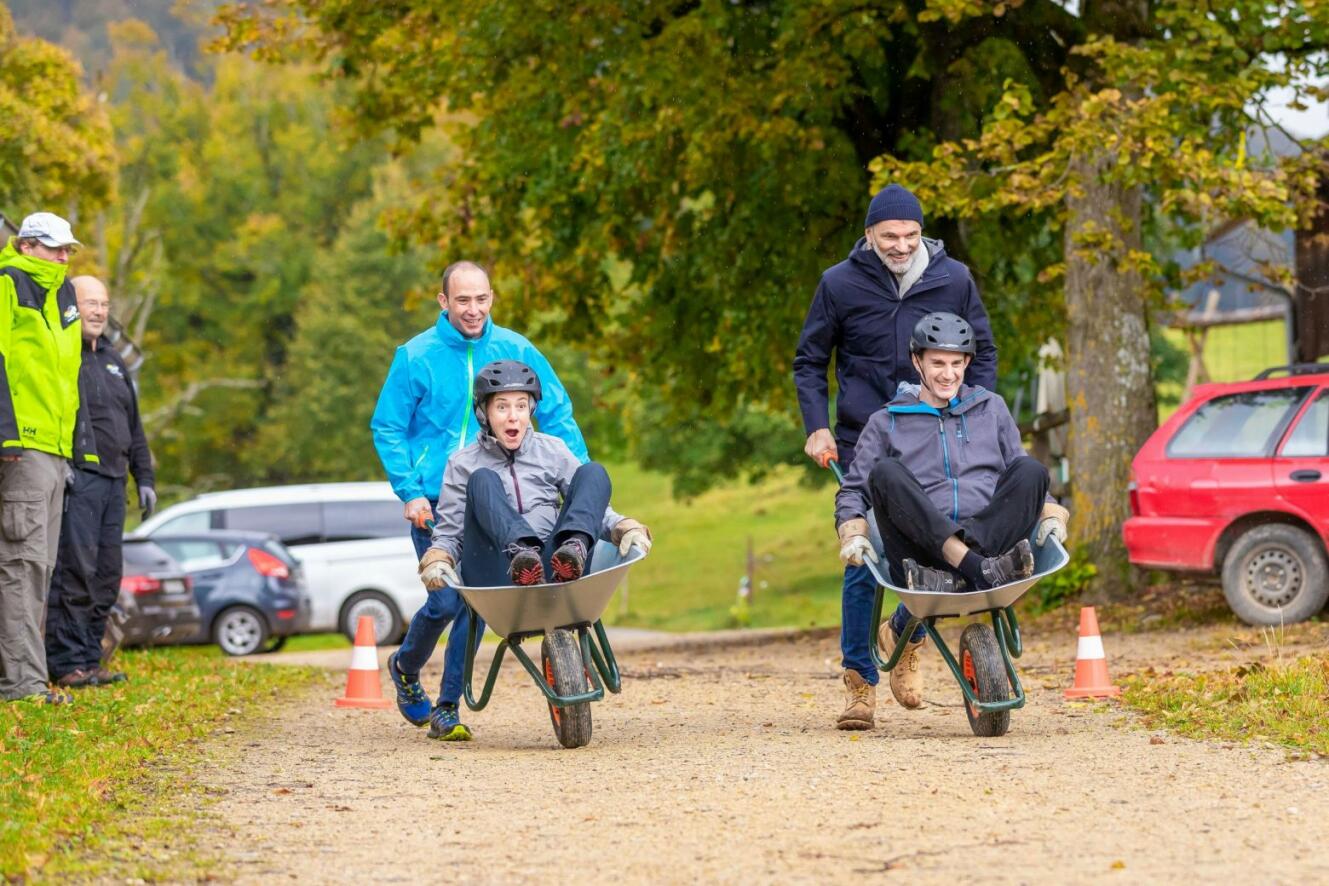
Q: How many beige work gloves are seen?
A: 4